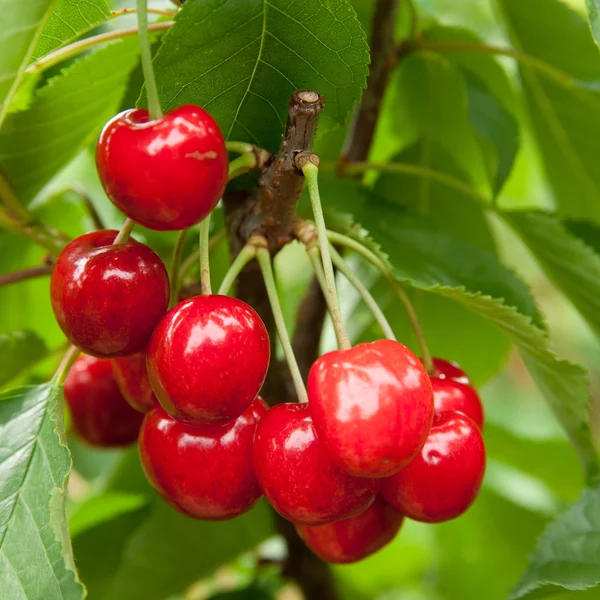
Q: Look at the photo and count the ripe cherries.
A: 11